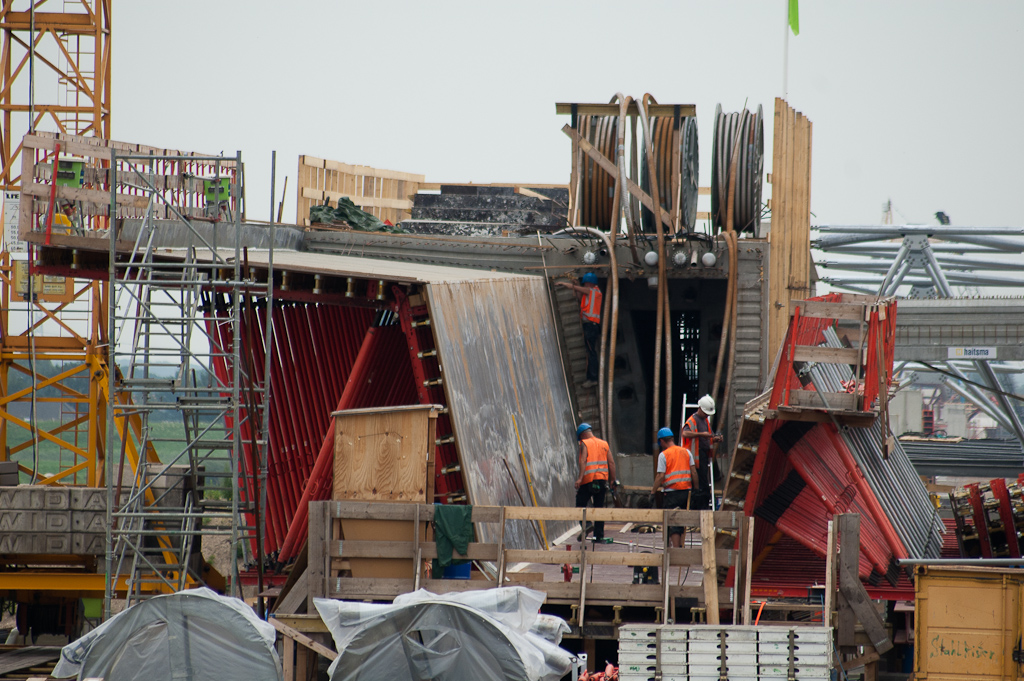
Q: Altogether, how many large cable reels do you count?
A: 3